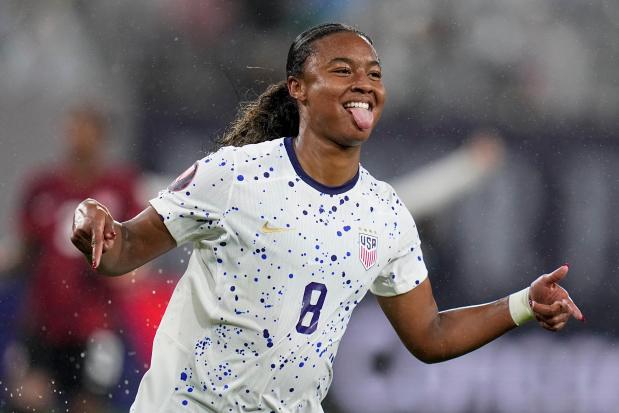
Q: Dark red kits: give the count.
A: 1